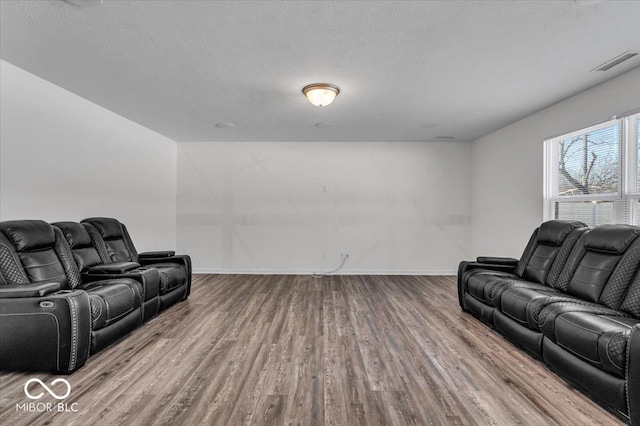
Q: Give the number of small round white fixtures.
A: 3